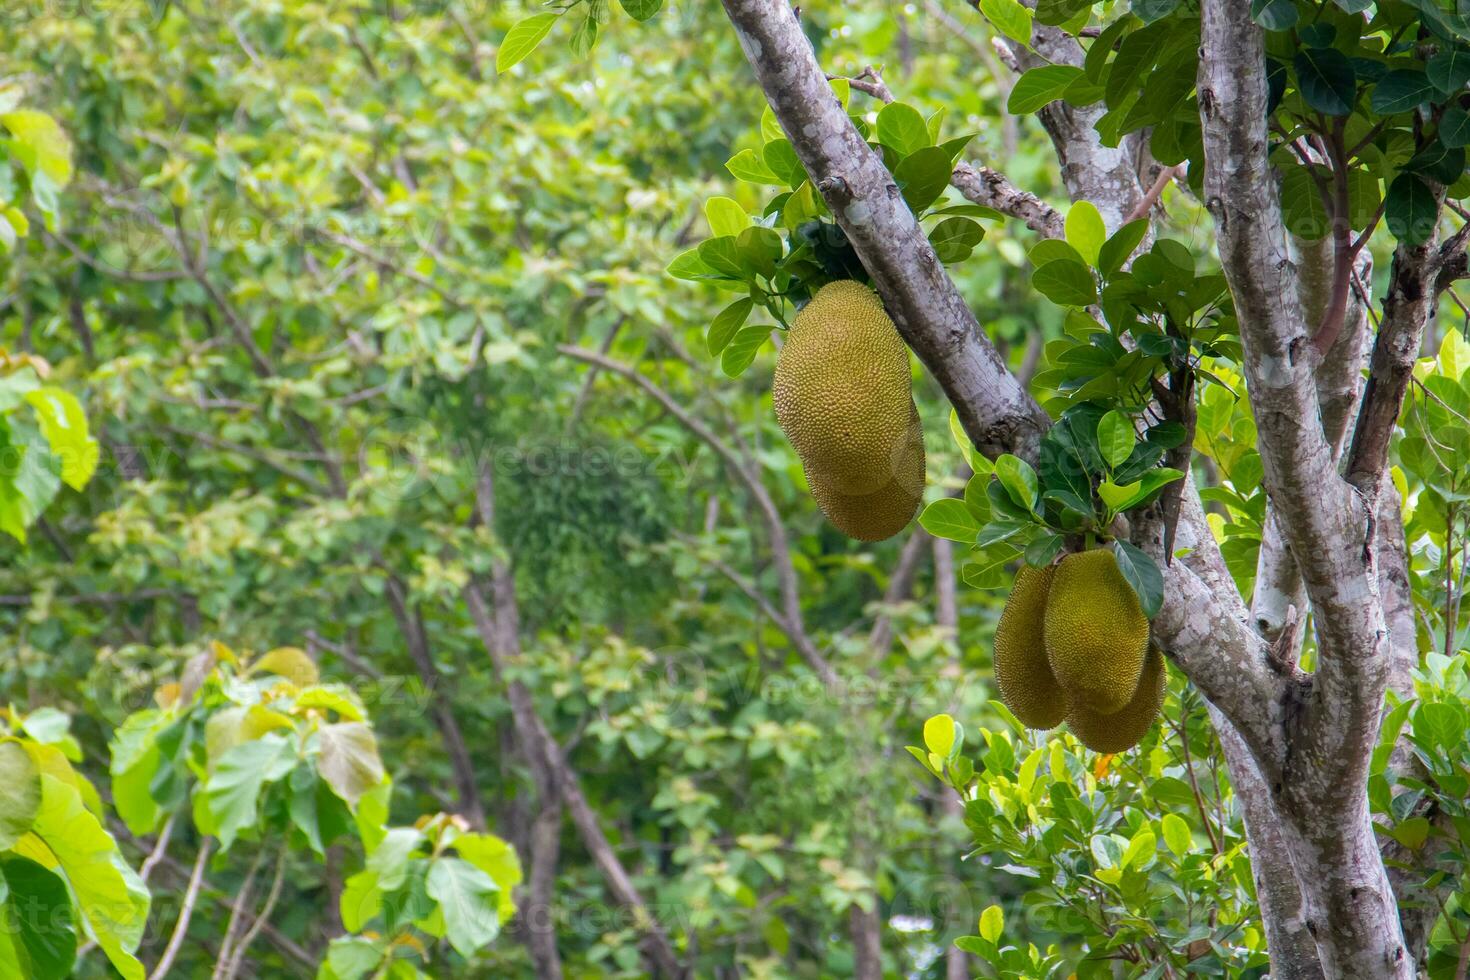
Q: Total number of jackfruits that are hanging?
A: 5